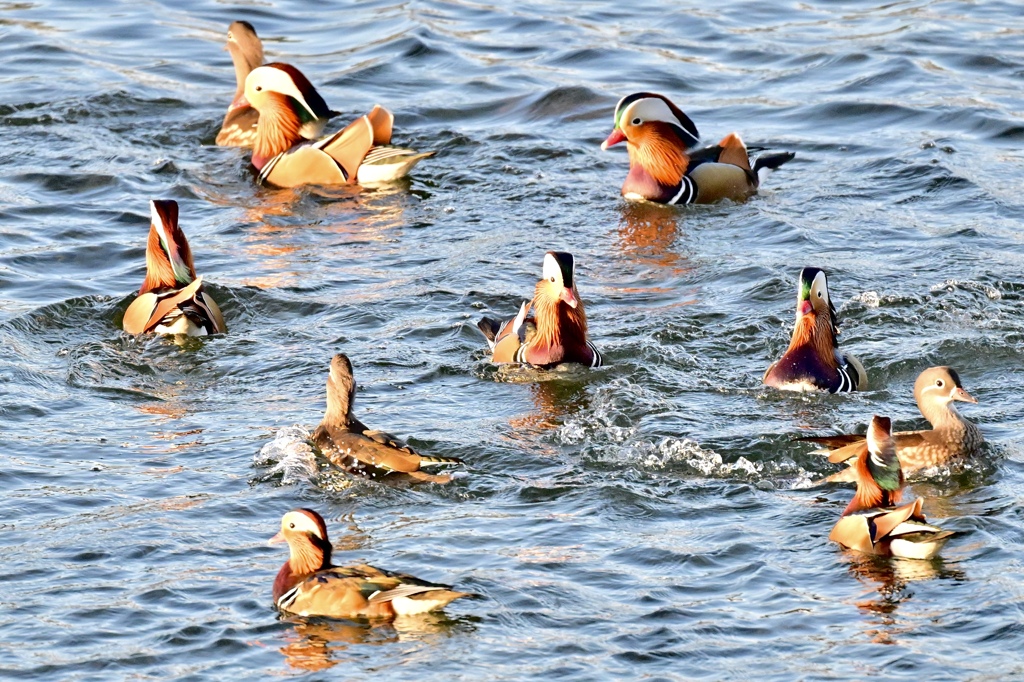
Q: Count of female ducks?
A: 3